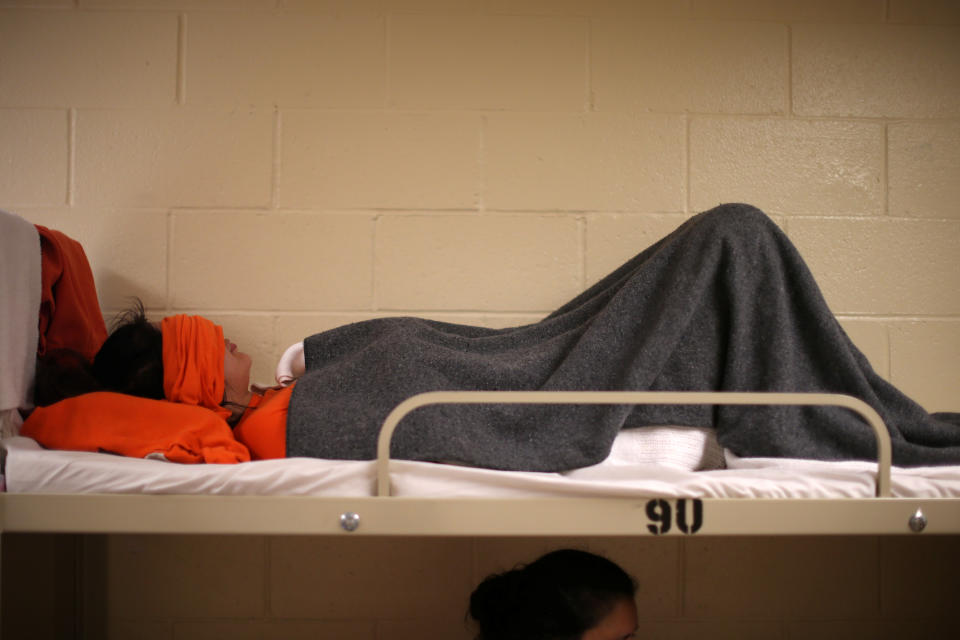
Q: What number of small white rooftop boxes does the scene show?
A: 0